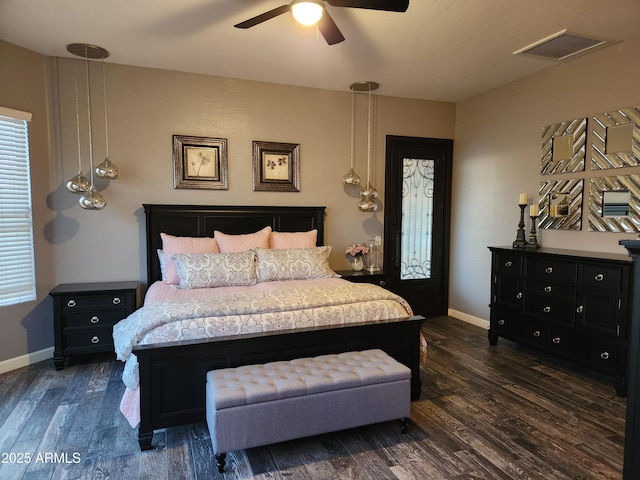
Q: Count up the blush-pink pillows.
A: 3